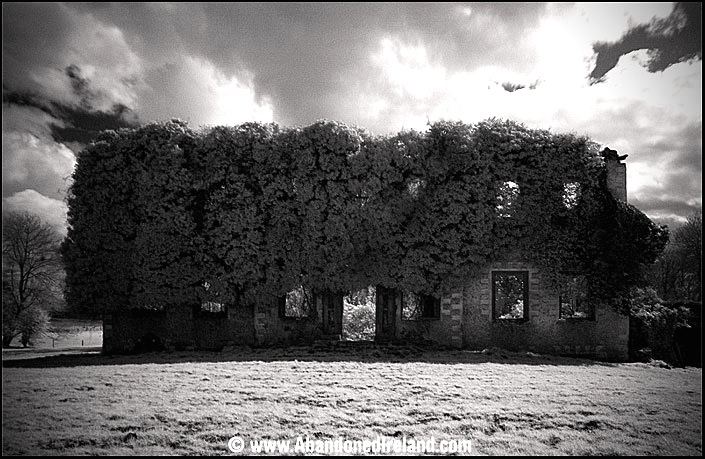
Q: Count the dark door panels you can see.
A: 2